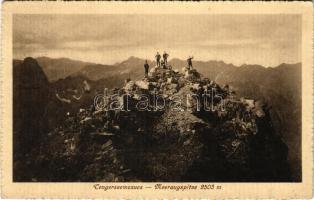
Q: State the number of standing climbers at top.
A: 4